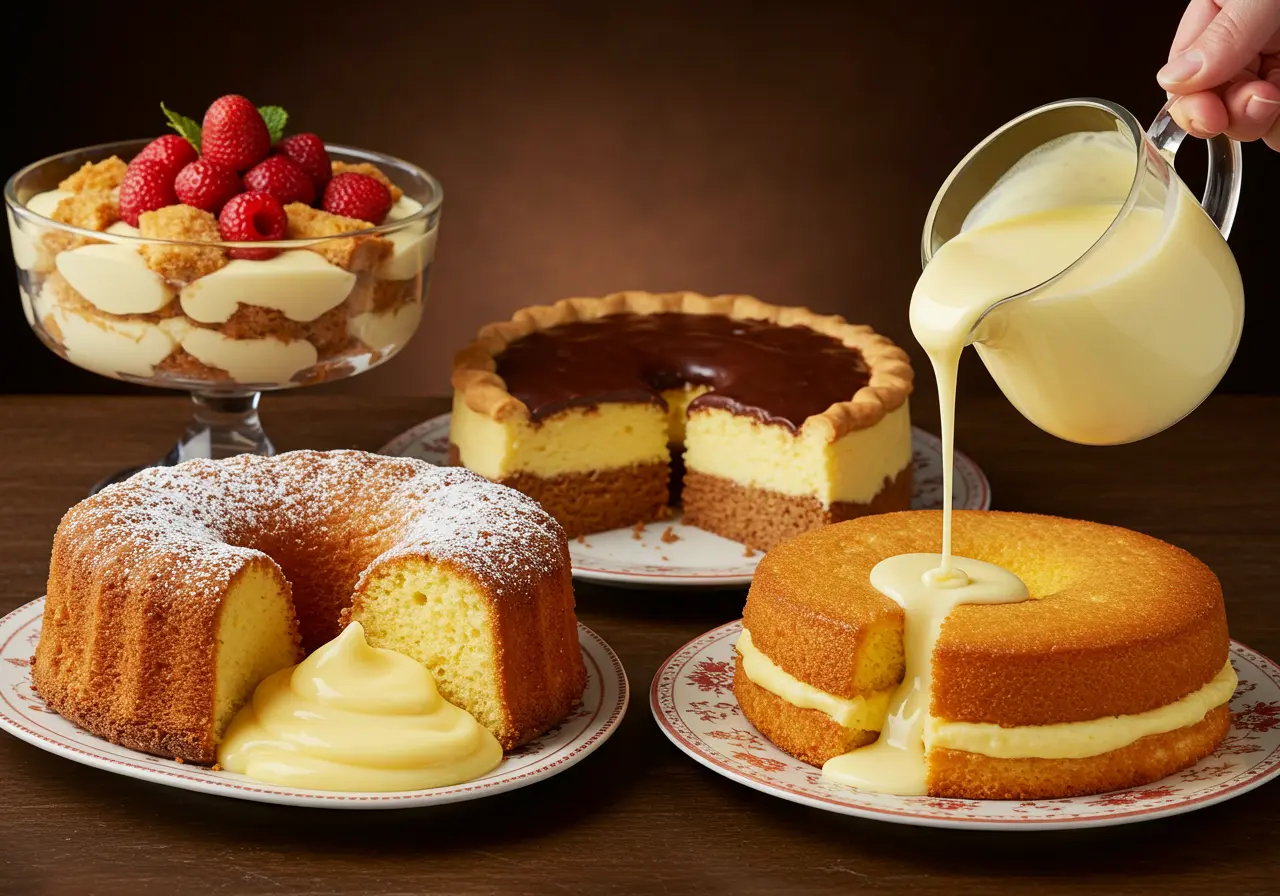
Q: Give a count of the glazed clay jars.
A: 0